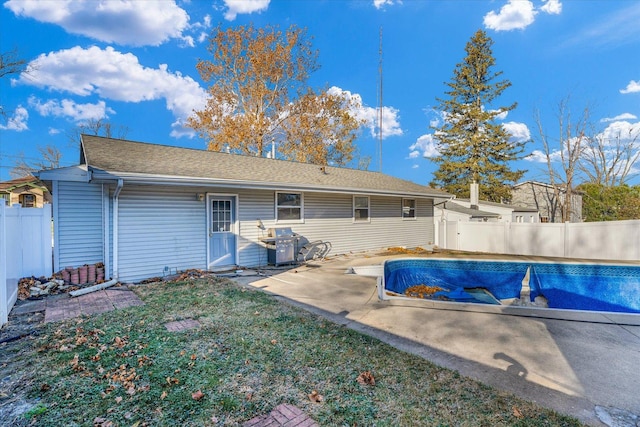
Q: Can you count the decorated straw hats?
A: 0